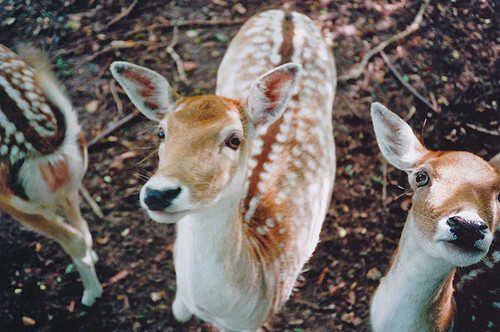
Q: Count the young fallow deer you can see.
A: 3